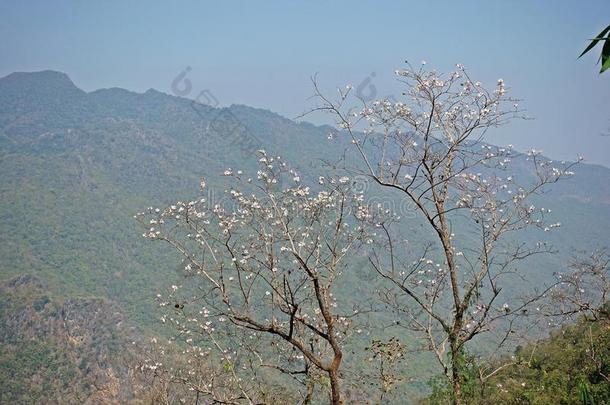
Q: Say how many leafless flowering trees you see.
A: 2